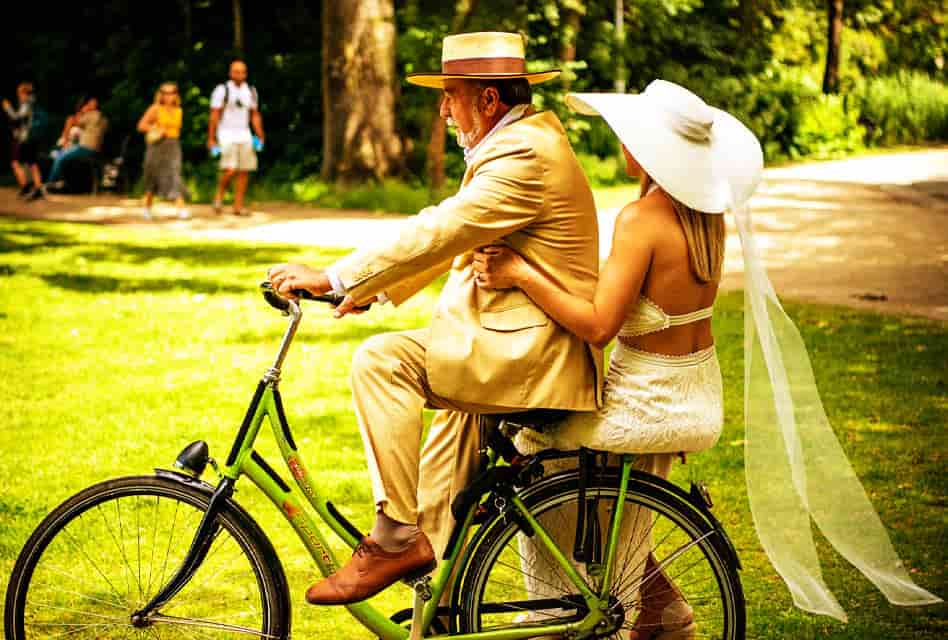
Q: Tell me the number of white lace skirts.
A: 1